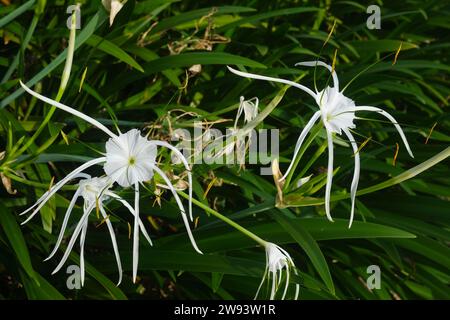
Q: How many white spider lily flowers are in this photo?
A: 4